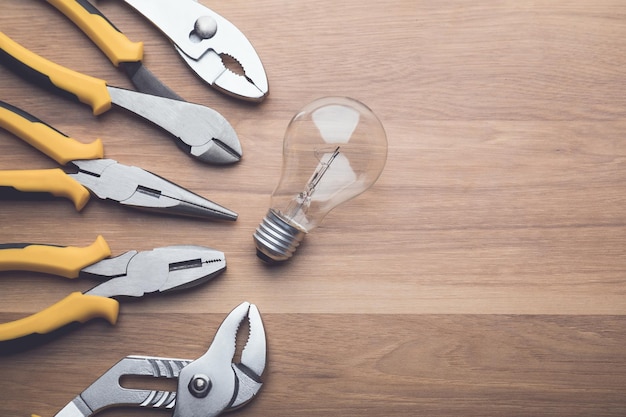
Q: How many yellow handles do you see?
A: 6